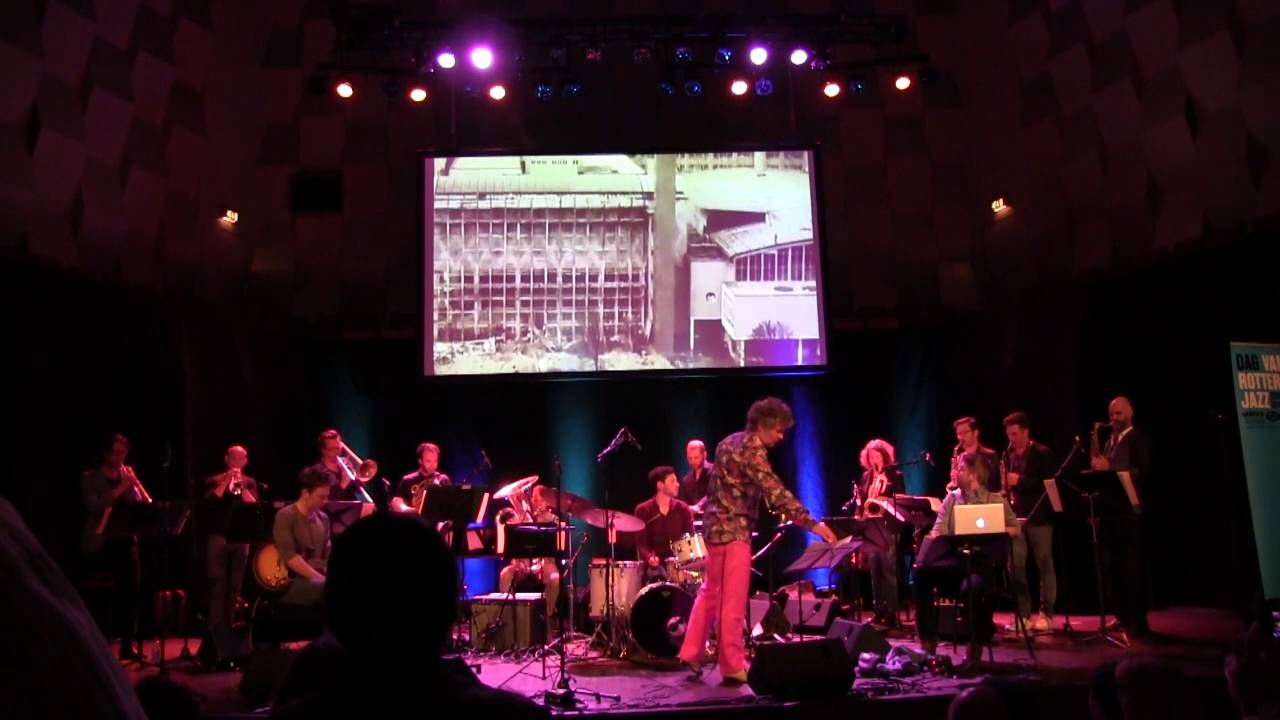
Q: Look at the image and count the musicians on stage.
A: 14